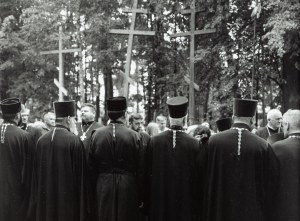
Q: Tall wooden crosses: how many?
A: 3